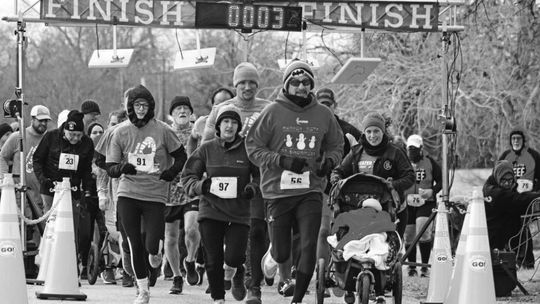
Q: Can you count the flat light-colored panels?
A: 4